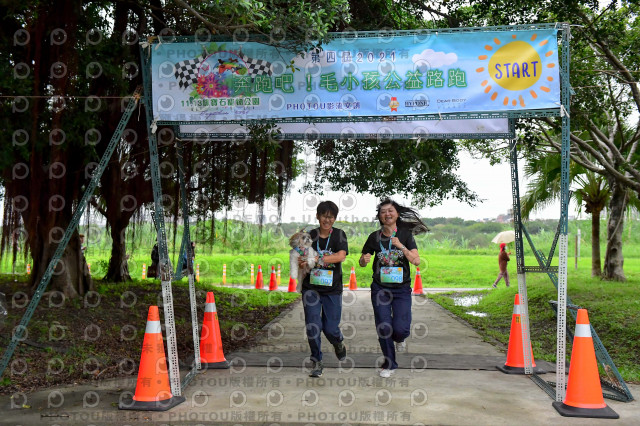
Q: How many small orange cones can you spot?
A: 5